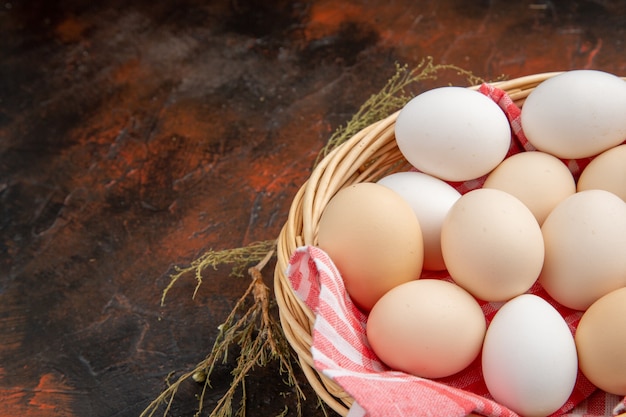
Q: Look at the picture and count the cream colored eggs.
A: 7